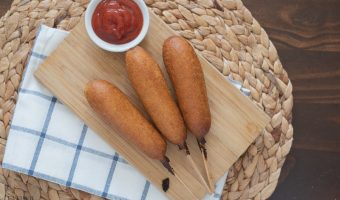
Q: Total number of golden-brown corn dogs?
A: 3